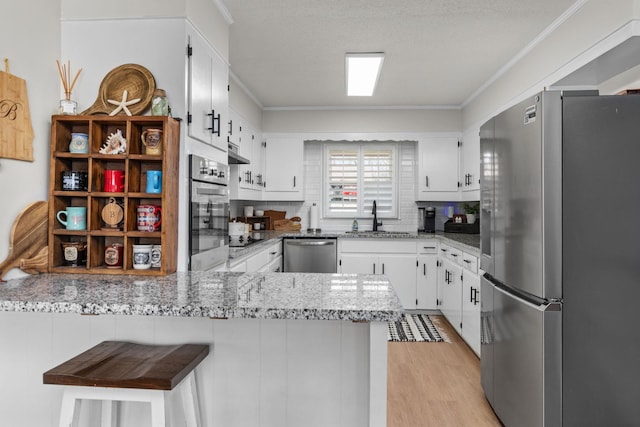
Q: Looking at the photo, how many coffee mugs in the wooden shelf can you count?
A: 11